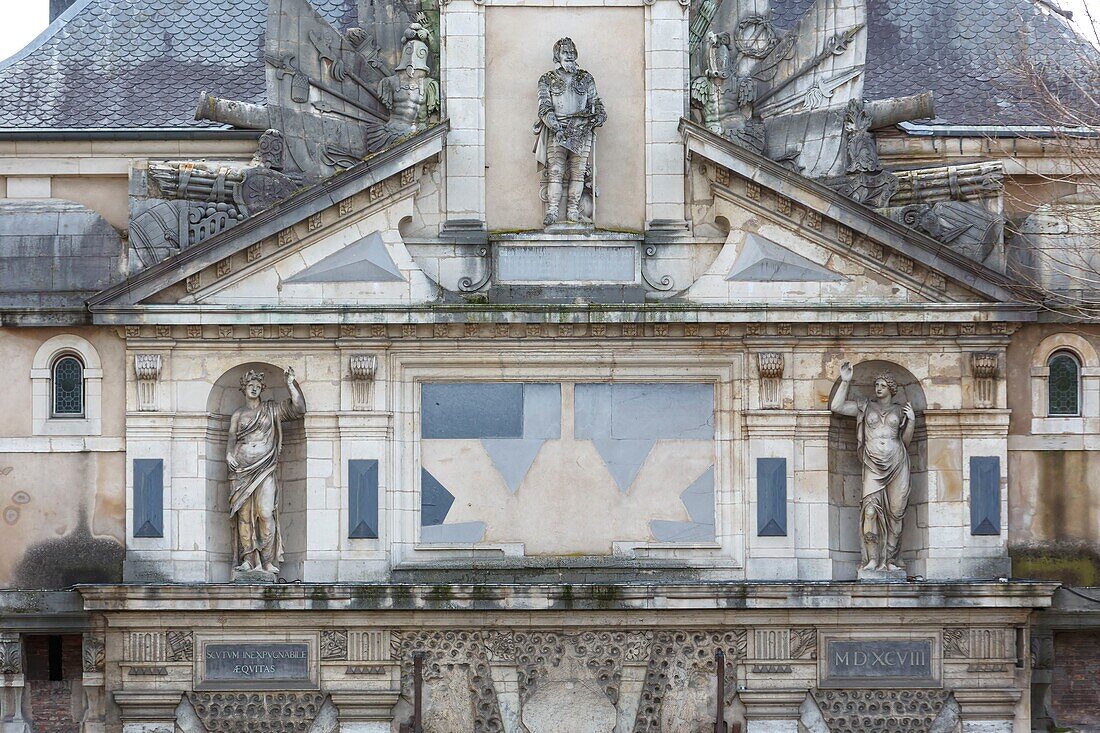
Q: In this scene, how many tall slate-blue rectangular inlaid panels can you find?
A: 4